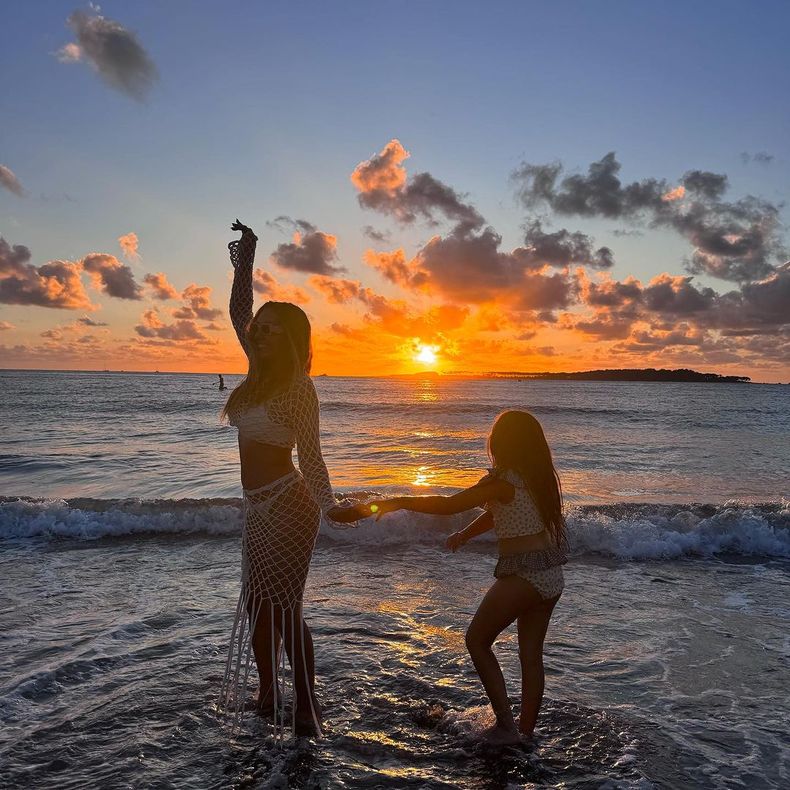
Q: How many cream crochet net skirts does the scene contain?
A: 1